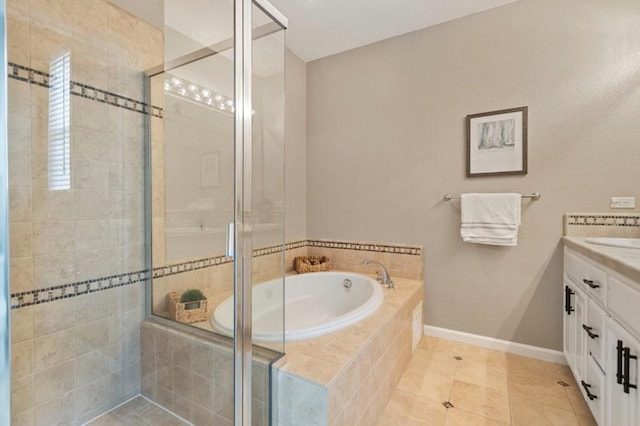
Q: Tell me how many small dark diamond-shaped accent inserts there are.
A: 3